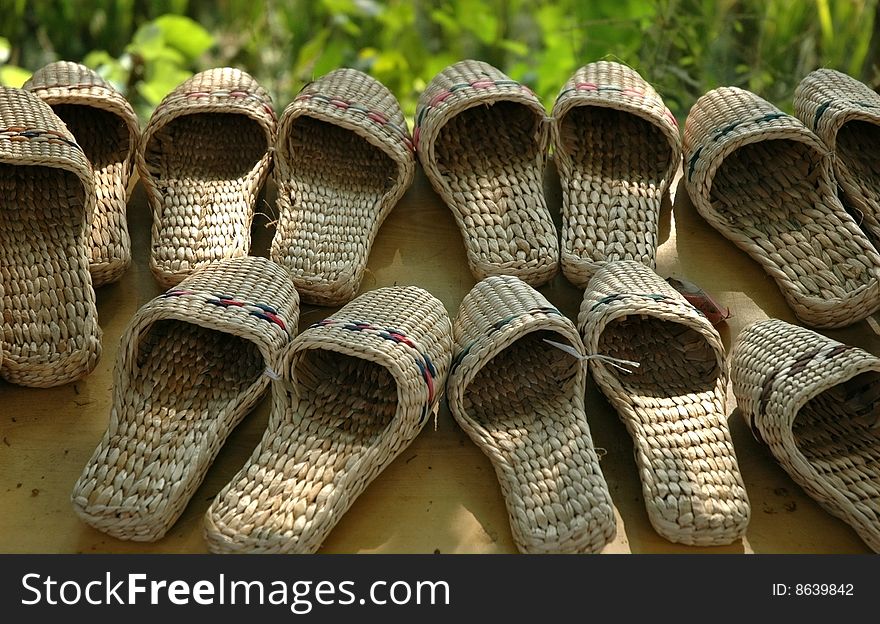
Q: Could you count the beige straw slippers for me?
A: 13